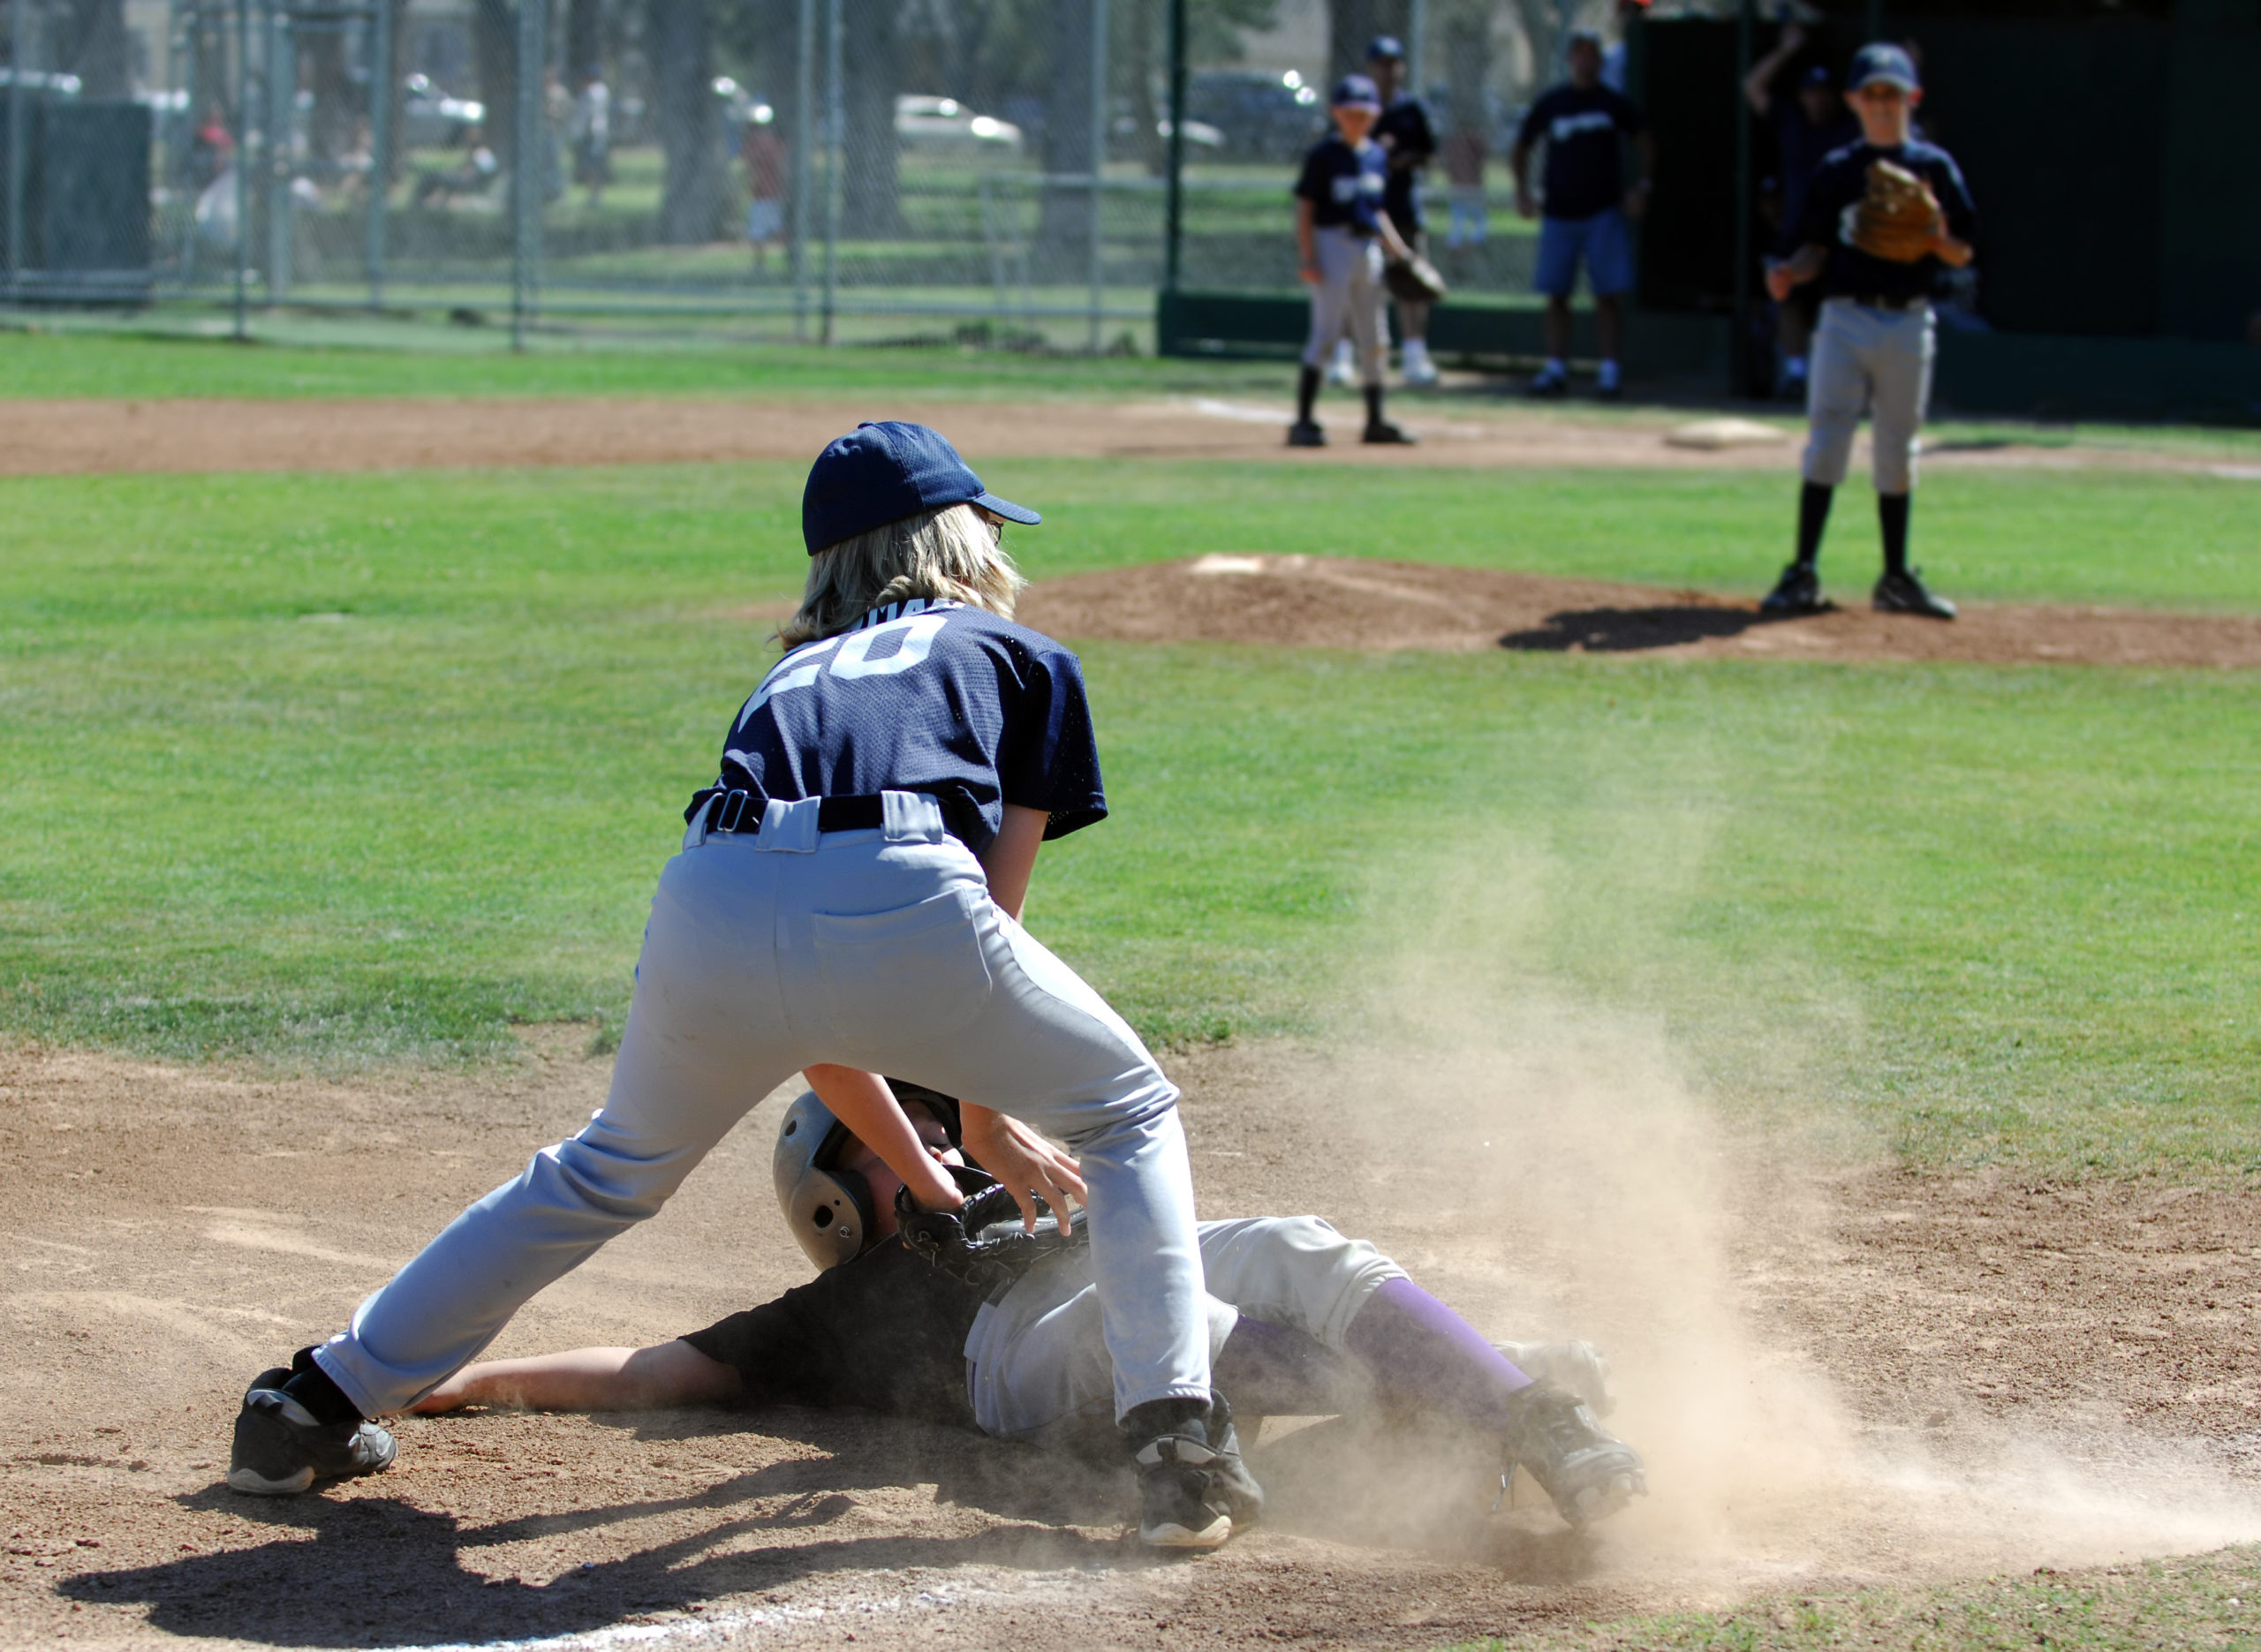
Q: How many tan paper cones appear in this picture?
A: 0